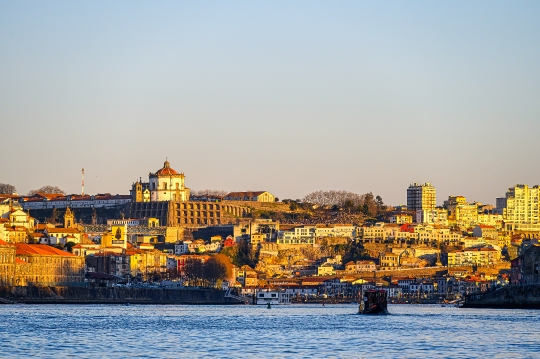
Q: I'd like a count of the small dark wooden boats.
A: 1